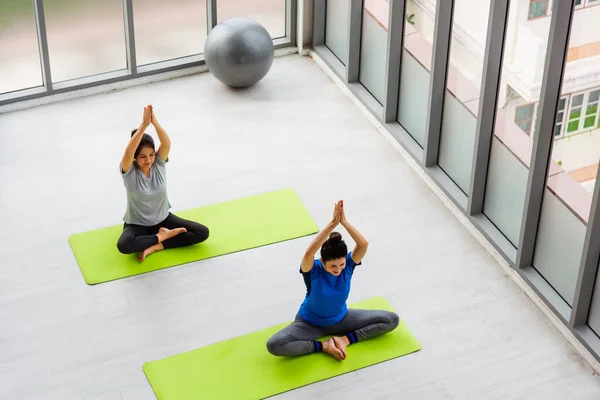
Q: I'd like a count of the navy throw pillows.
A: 0